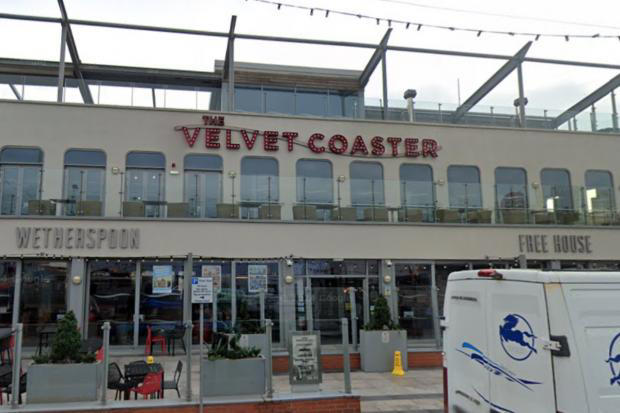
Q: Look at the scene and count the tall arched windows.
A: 12